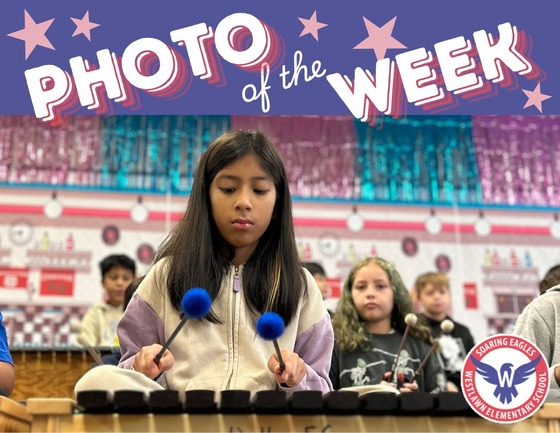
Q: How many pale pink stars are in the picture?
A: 5